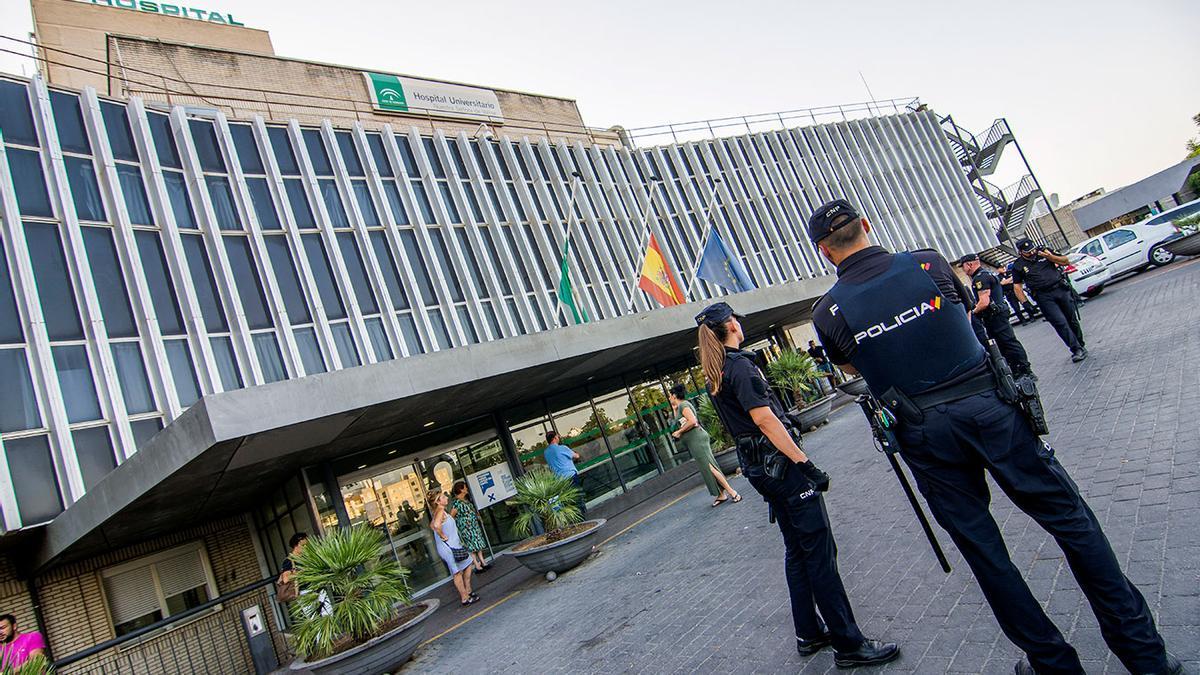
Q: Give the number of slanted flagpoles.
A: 3